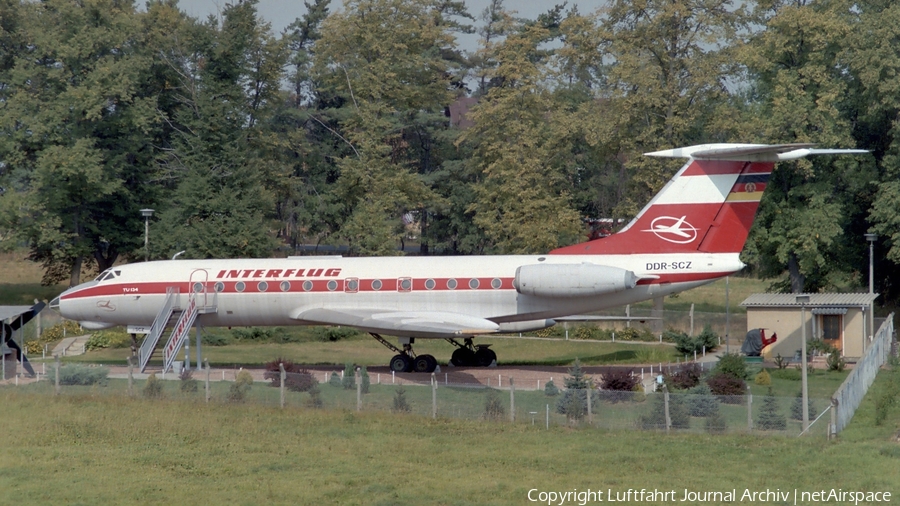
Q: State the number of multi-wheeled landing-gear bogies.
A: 2